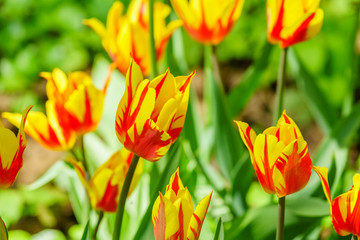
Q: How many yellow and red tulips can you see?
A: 11